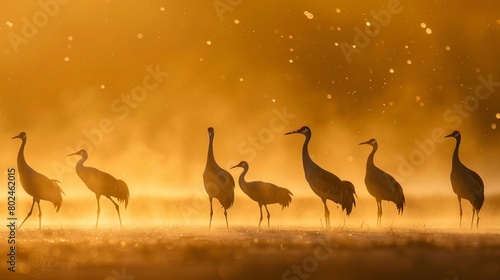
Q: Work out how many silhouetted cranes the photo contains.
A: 7